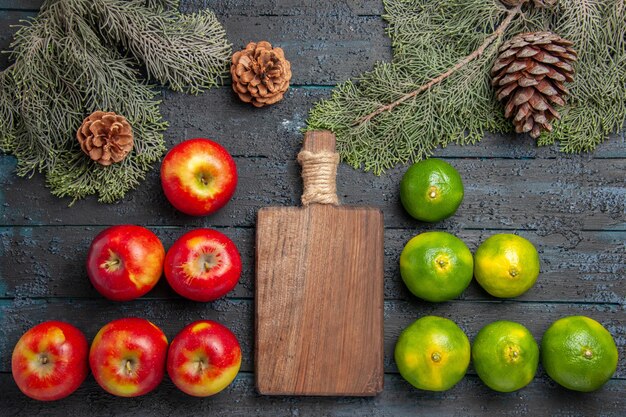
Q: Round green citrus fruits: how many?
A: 6